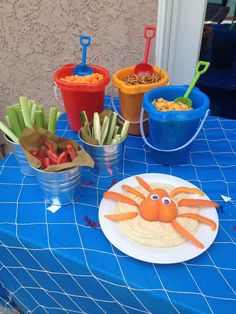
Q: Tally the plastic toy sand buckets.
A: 3